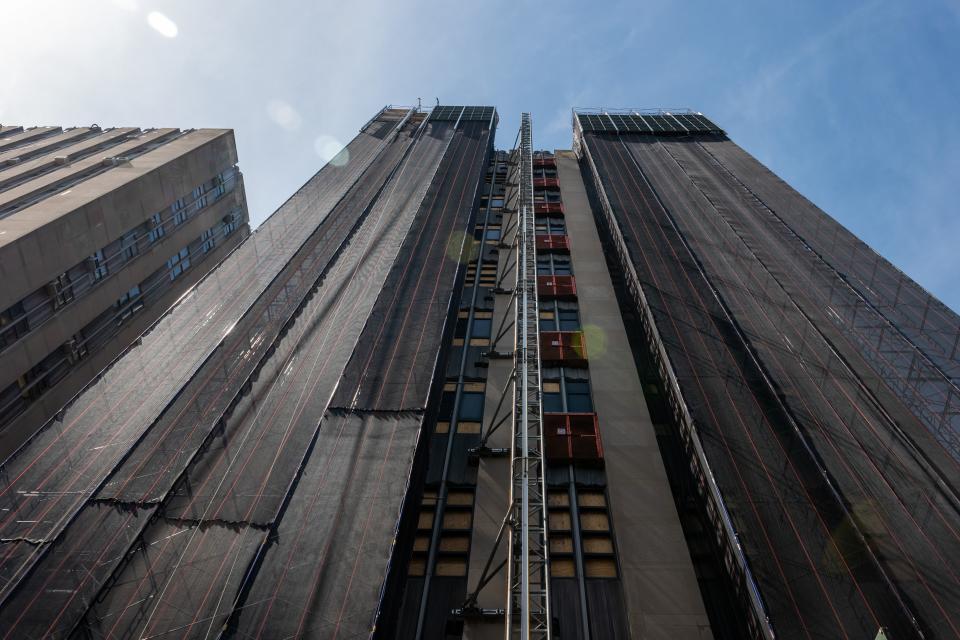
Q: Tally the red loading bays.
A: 7